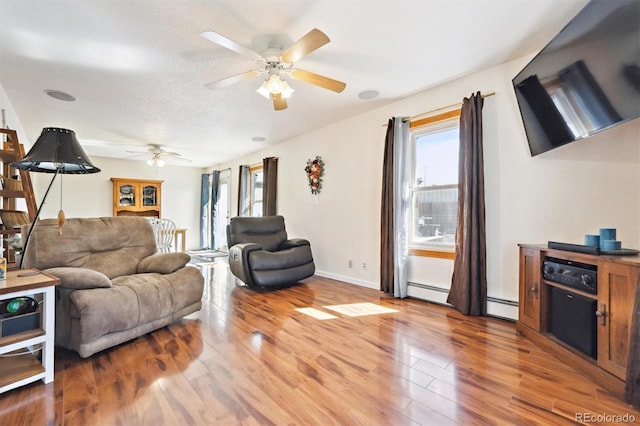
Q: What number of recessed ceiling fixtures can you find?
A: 3